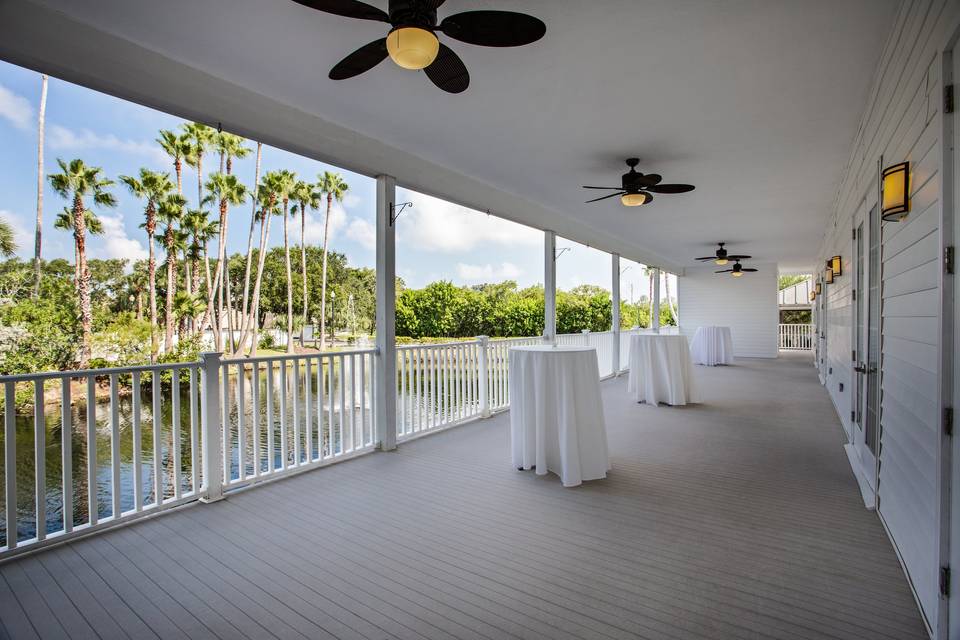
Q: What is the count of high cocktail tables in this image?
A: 3